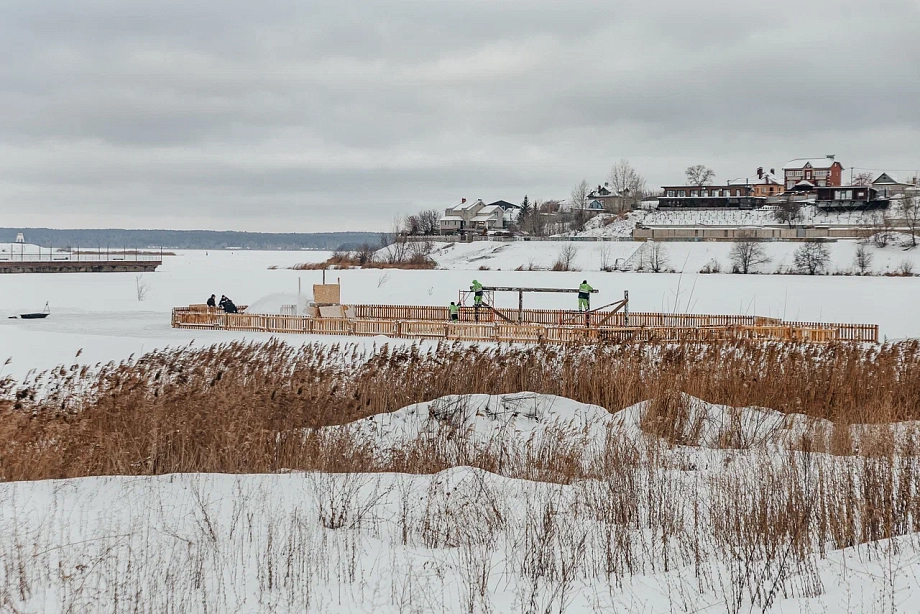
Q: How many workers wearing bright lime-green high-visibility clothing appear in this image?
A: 3